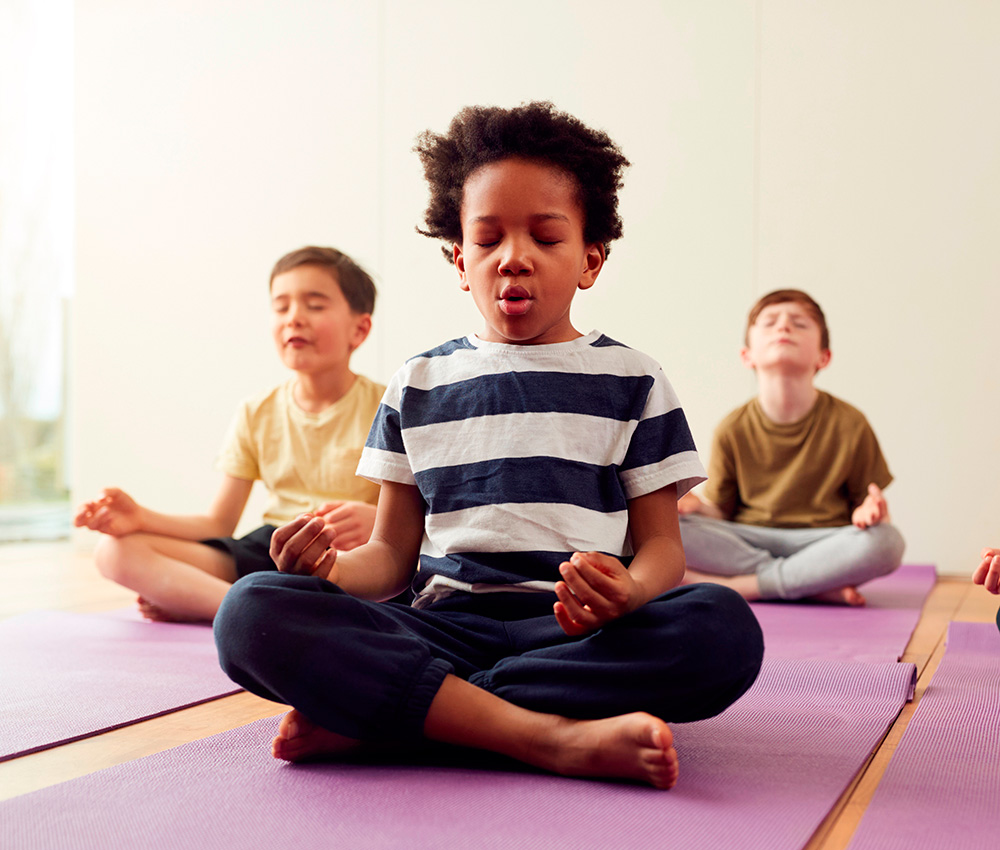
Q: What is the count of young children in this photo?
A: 3